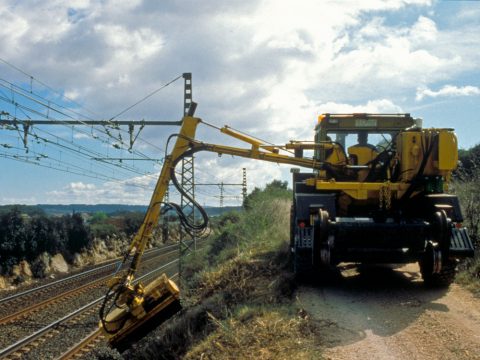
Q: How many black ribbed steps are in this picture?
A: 2